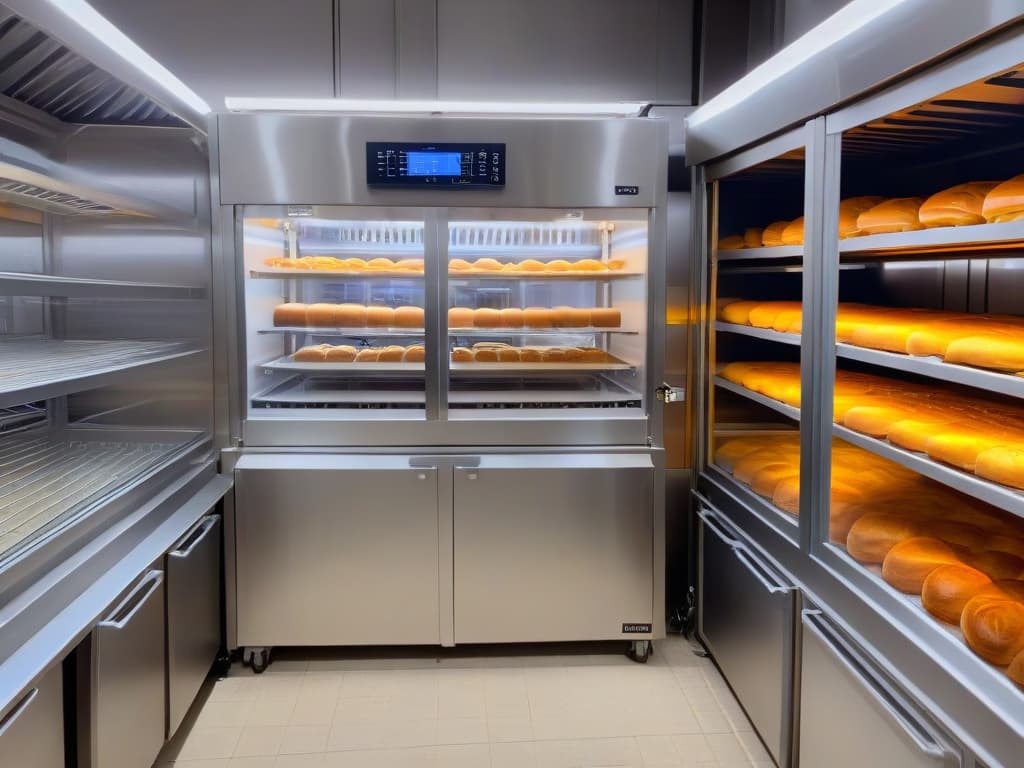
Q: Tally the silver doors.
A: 7